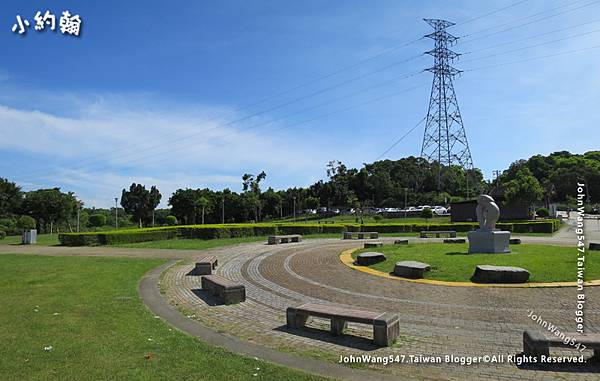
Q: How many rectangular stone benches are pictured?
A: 7